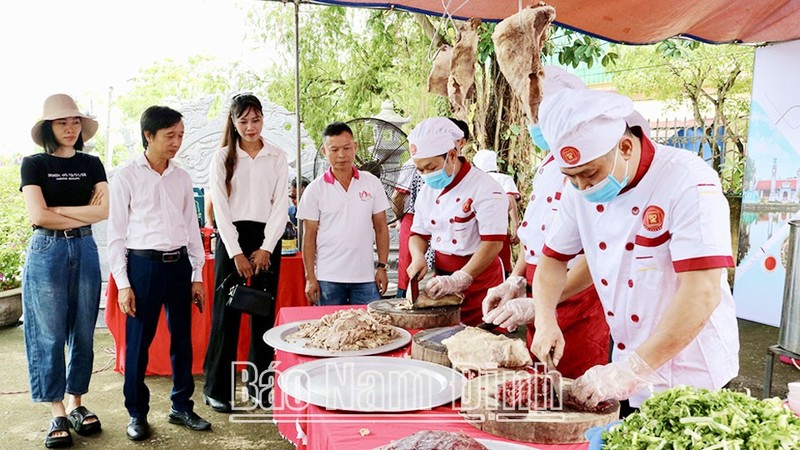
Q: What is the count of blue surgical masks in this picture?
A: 3